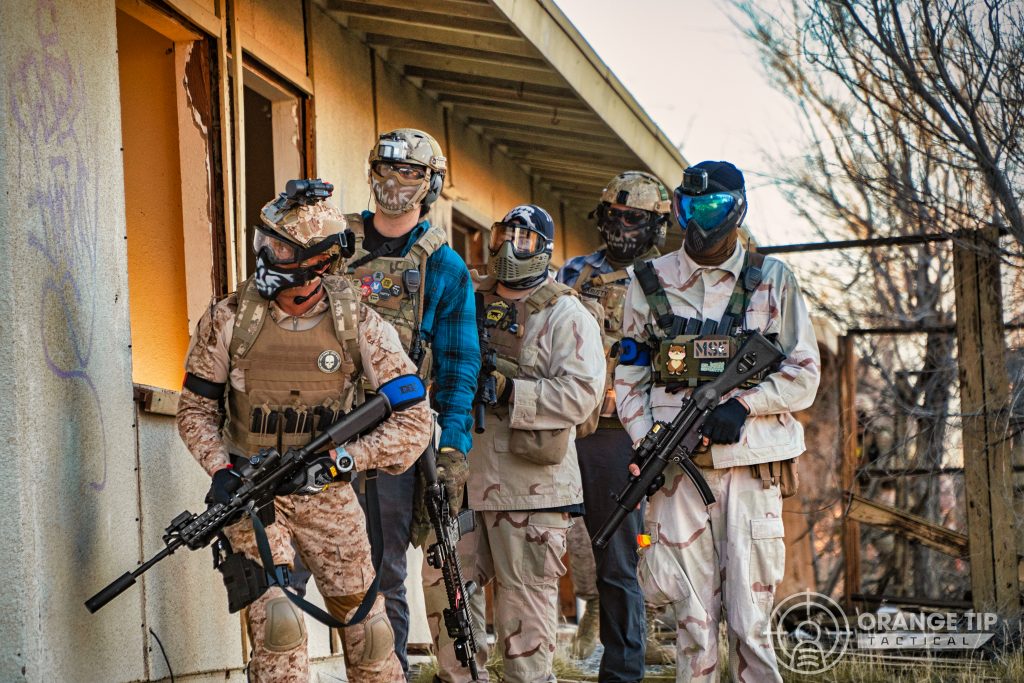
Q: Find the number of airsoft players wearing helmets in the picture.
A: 3